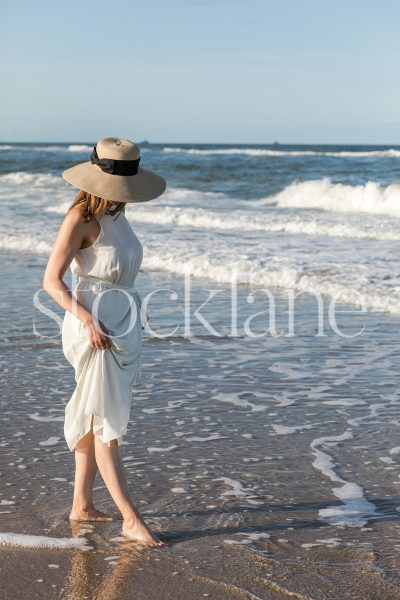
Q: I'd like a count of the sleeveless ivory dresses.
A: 1